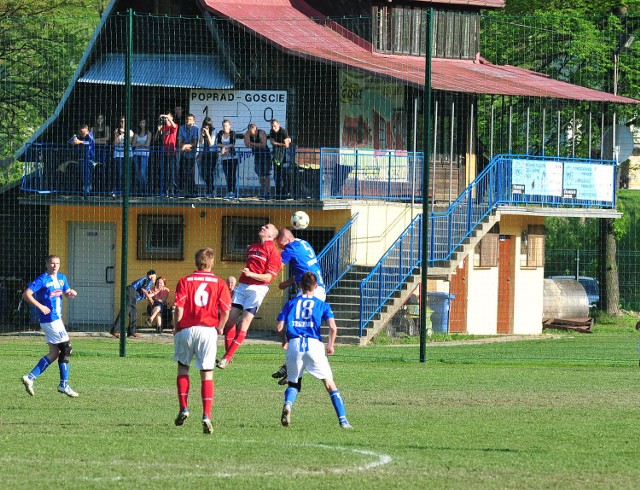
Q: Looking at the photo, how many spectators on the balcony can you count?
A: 11